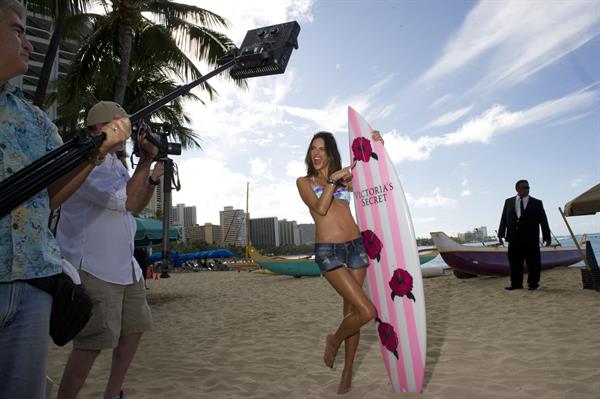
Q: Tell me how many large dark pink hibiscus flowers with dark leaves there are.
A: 4